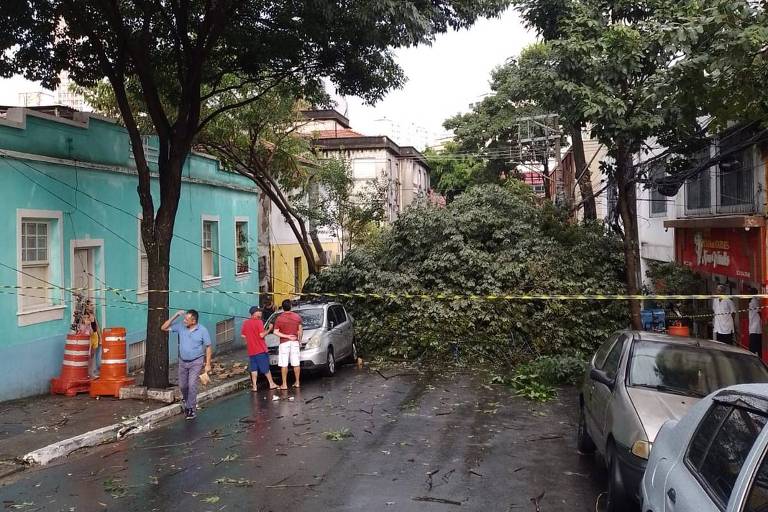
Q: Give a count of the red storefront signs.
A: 1